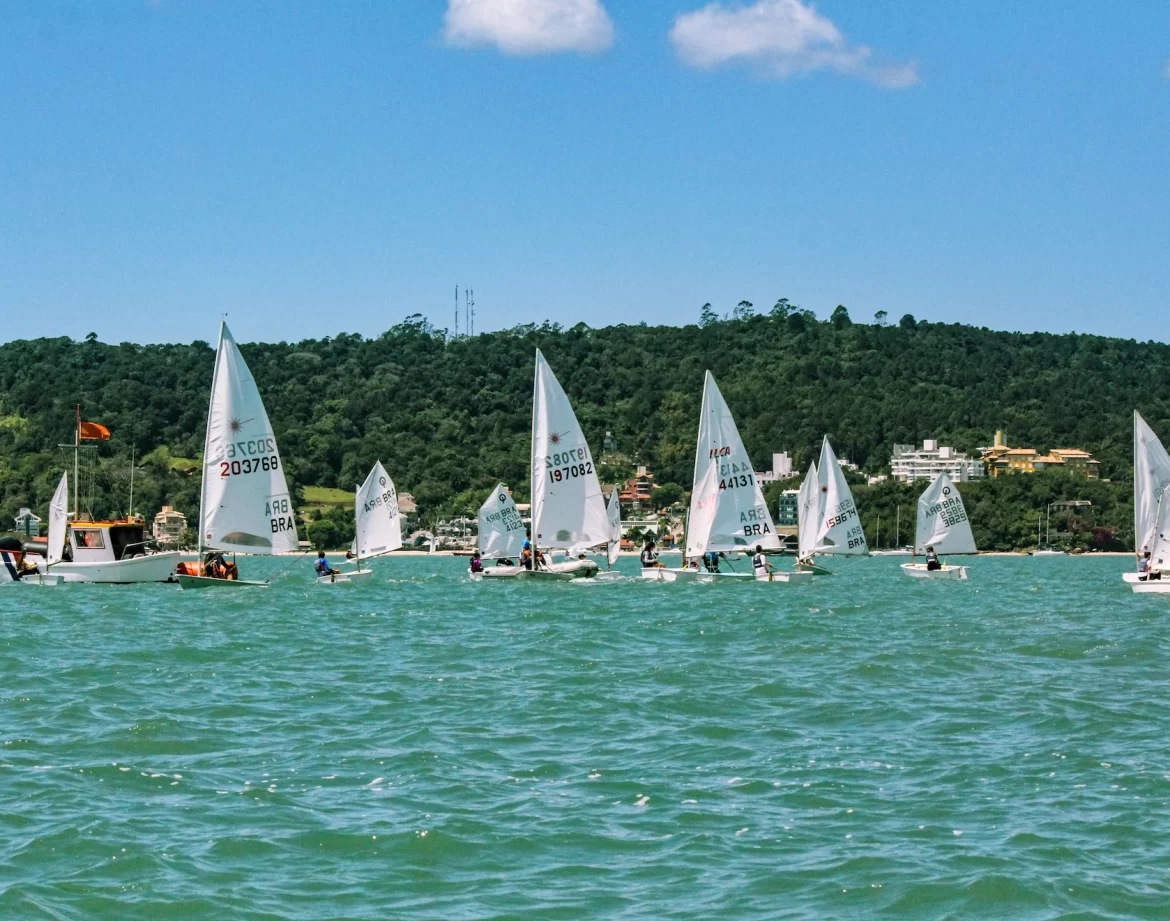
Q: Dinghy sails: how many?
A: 13